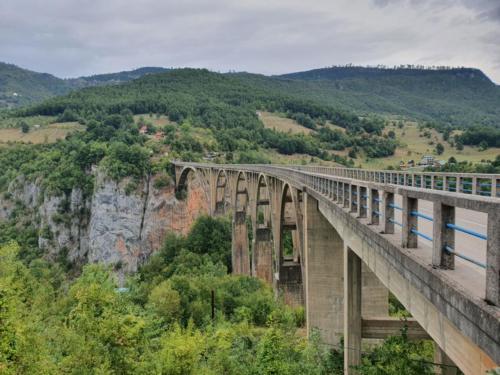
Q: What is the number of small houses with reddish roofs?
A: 2